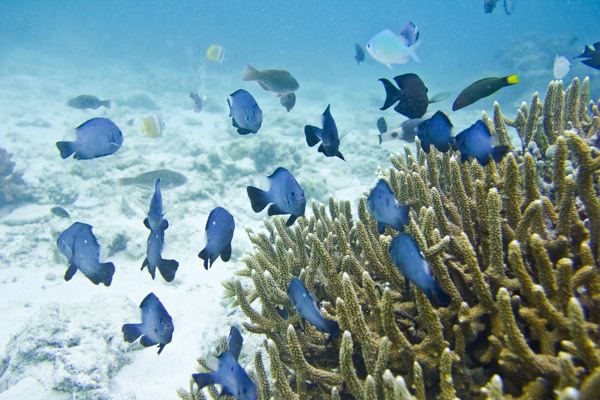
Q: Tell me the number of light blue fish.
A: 1